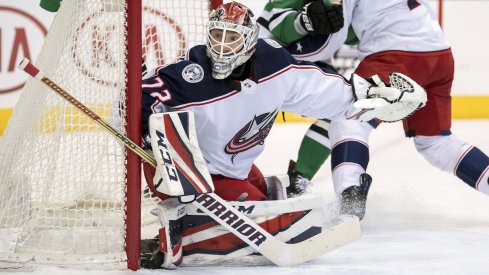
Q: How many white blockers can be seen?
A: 1